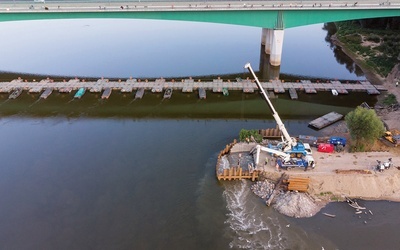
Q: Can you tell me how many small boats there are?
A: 11